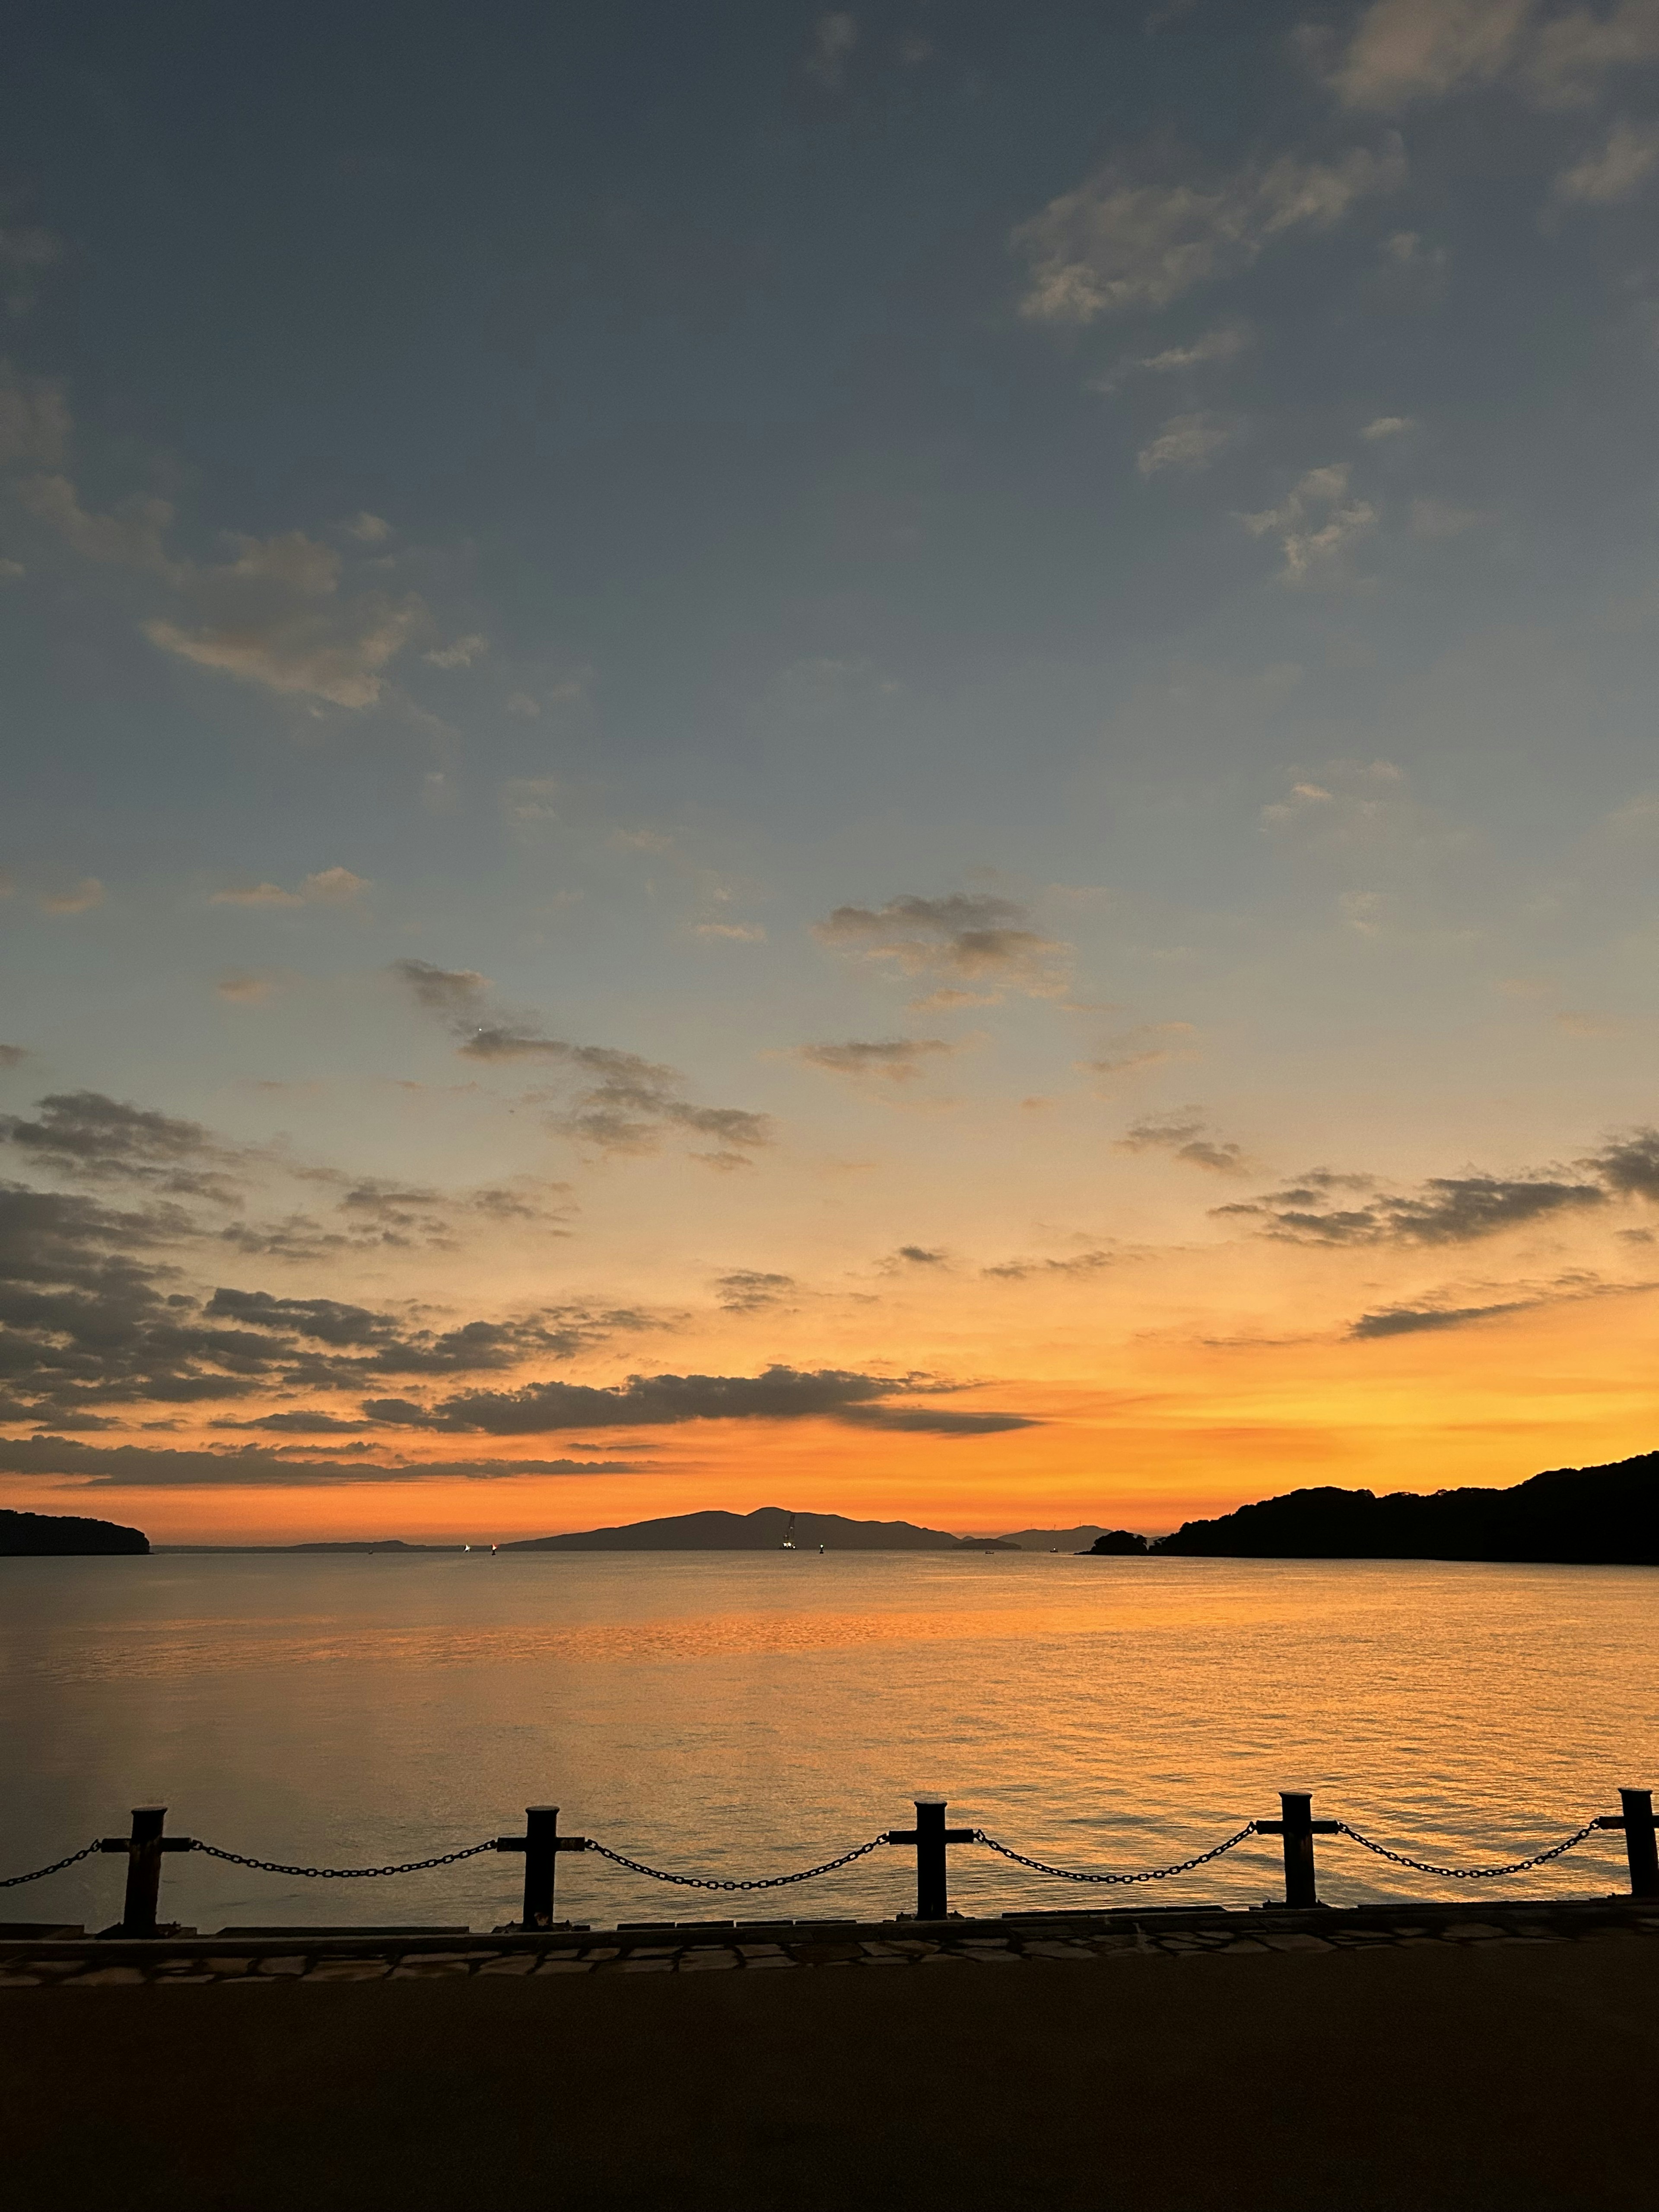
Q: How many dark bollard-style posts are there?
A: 5